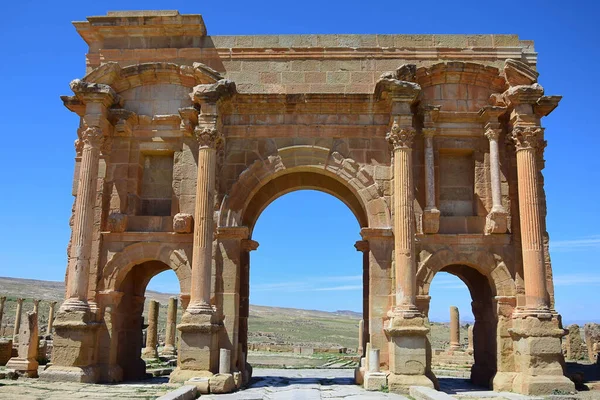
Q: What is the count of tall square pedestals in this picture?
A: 4